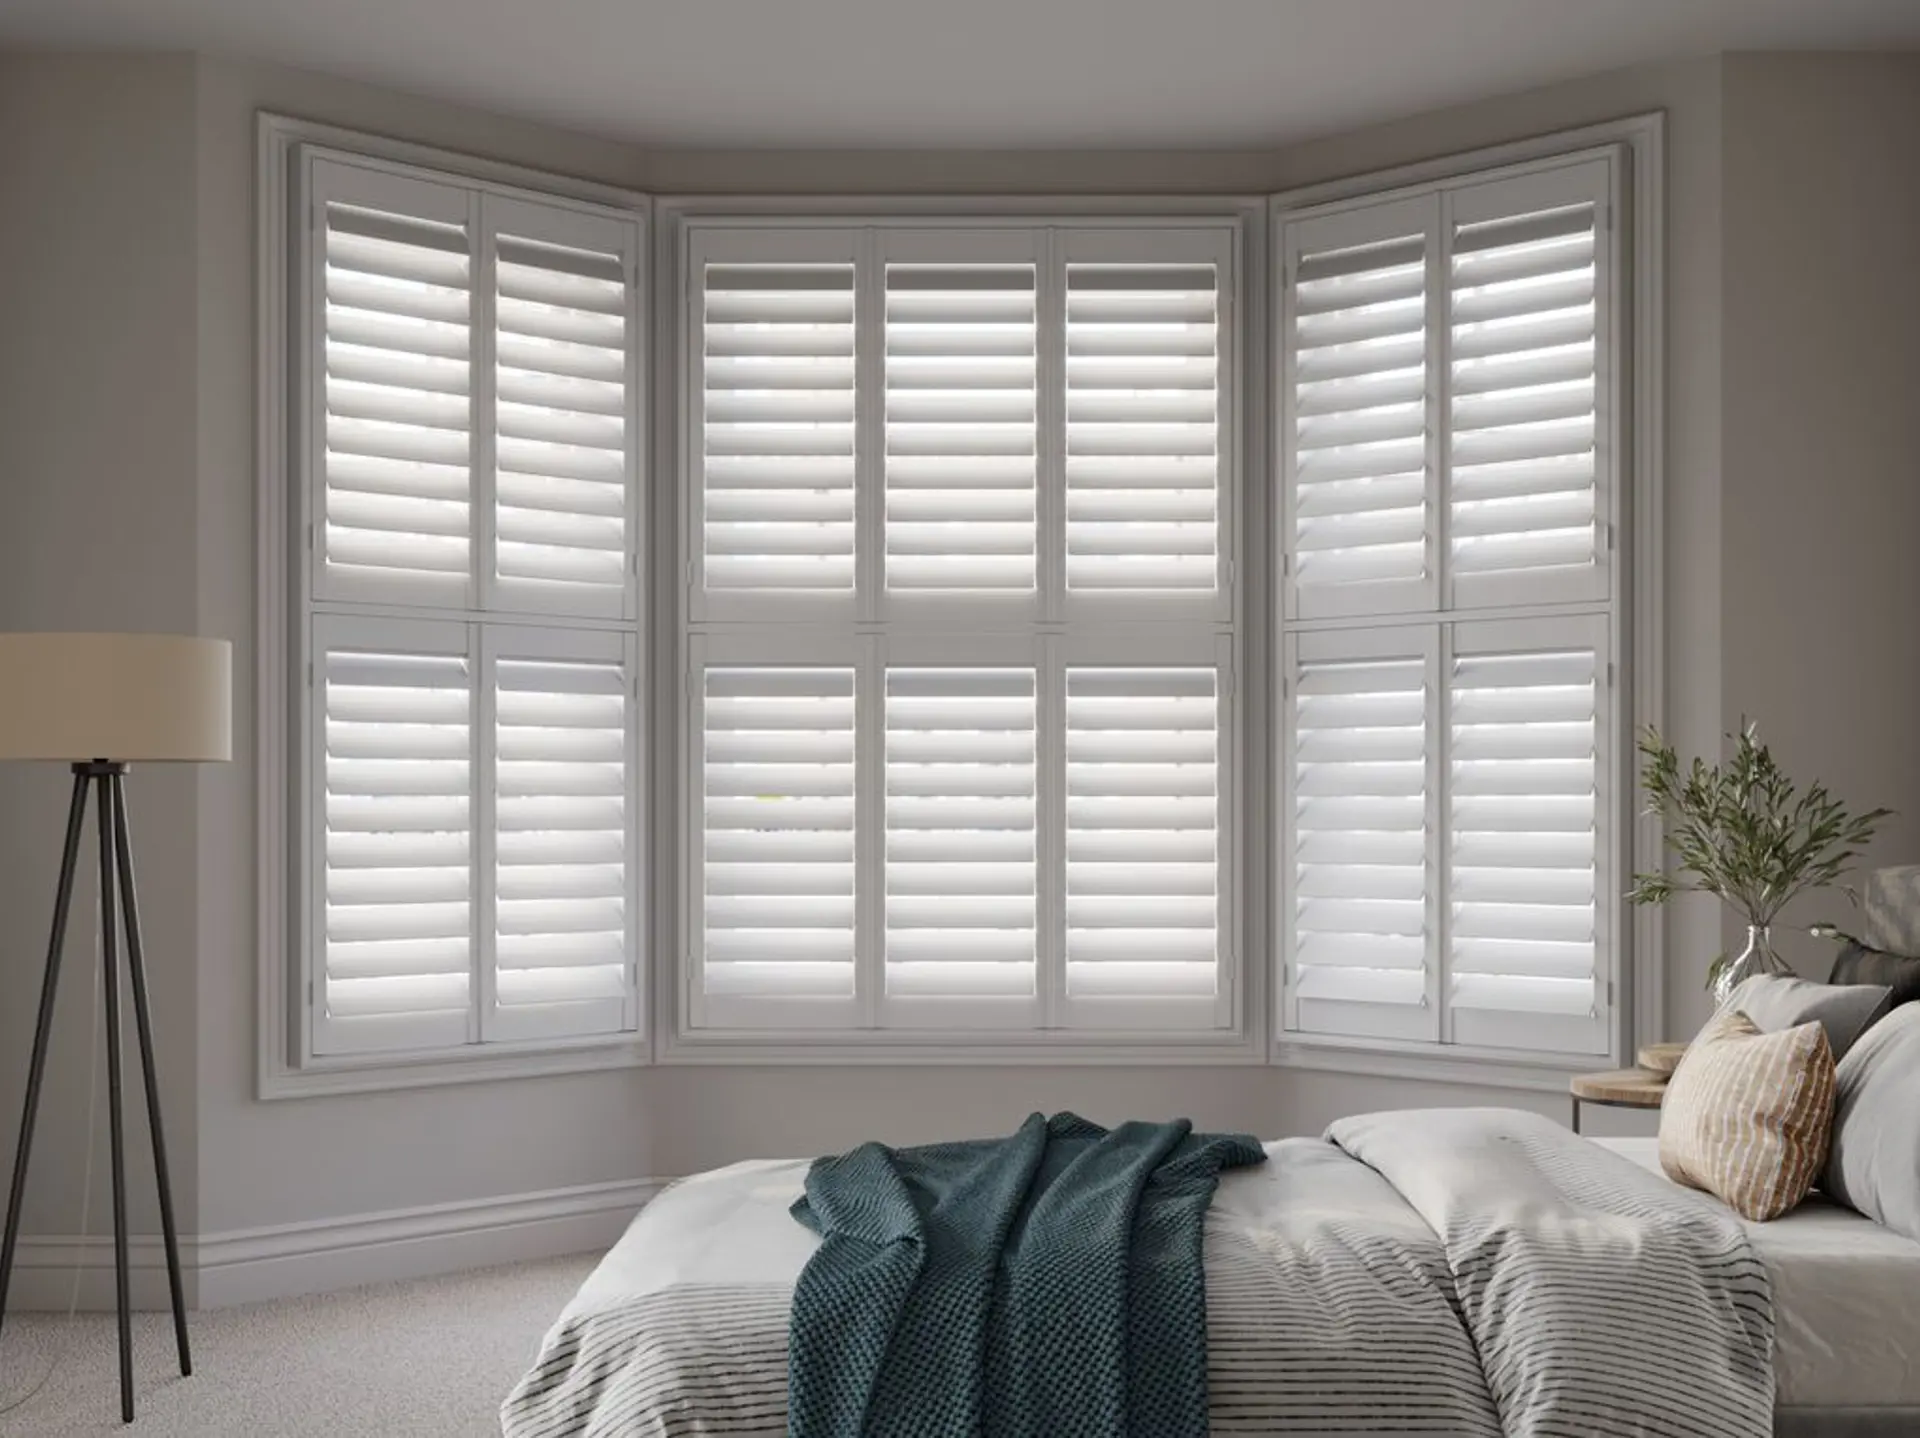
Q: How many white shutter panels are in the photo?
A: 14